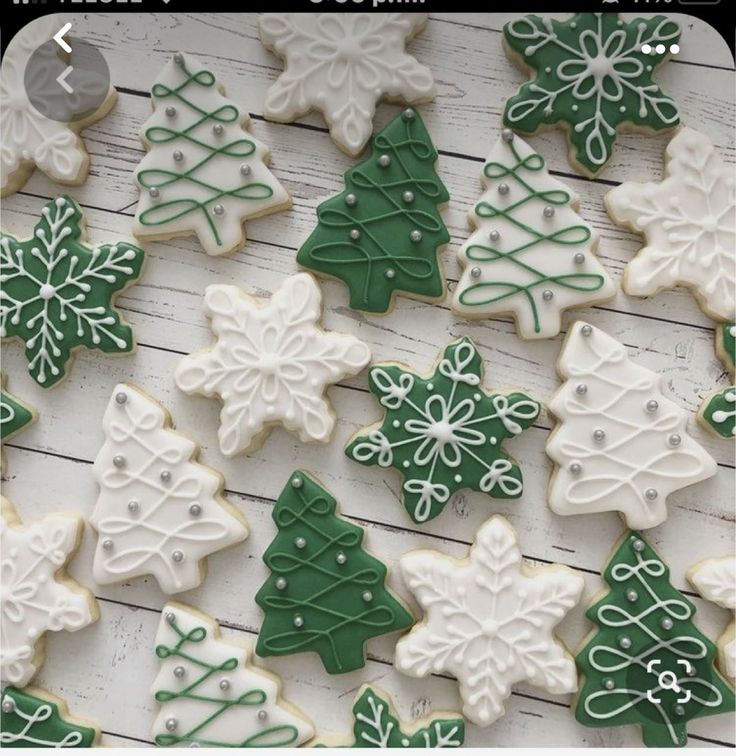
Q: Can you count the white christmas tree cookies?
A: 5